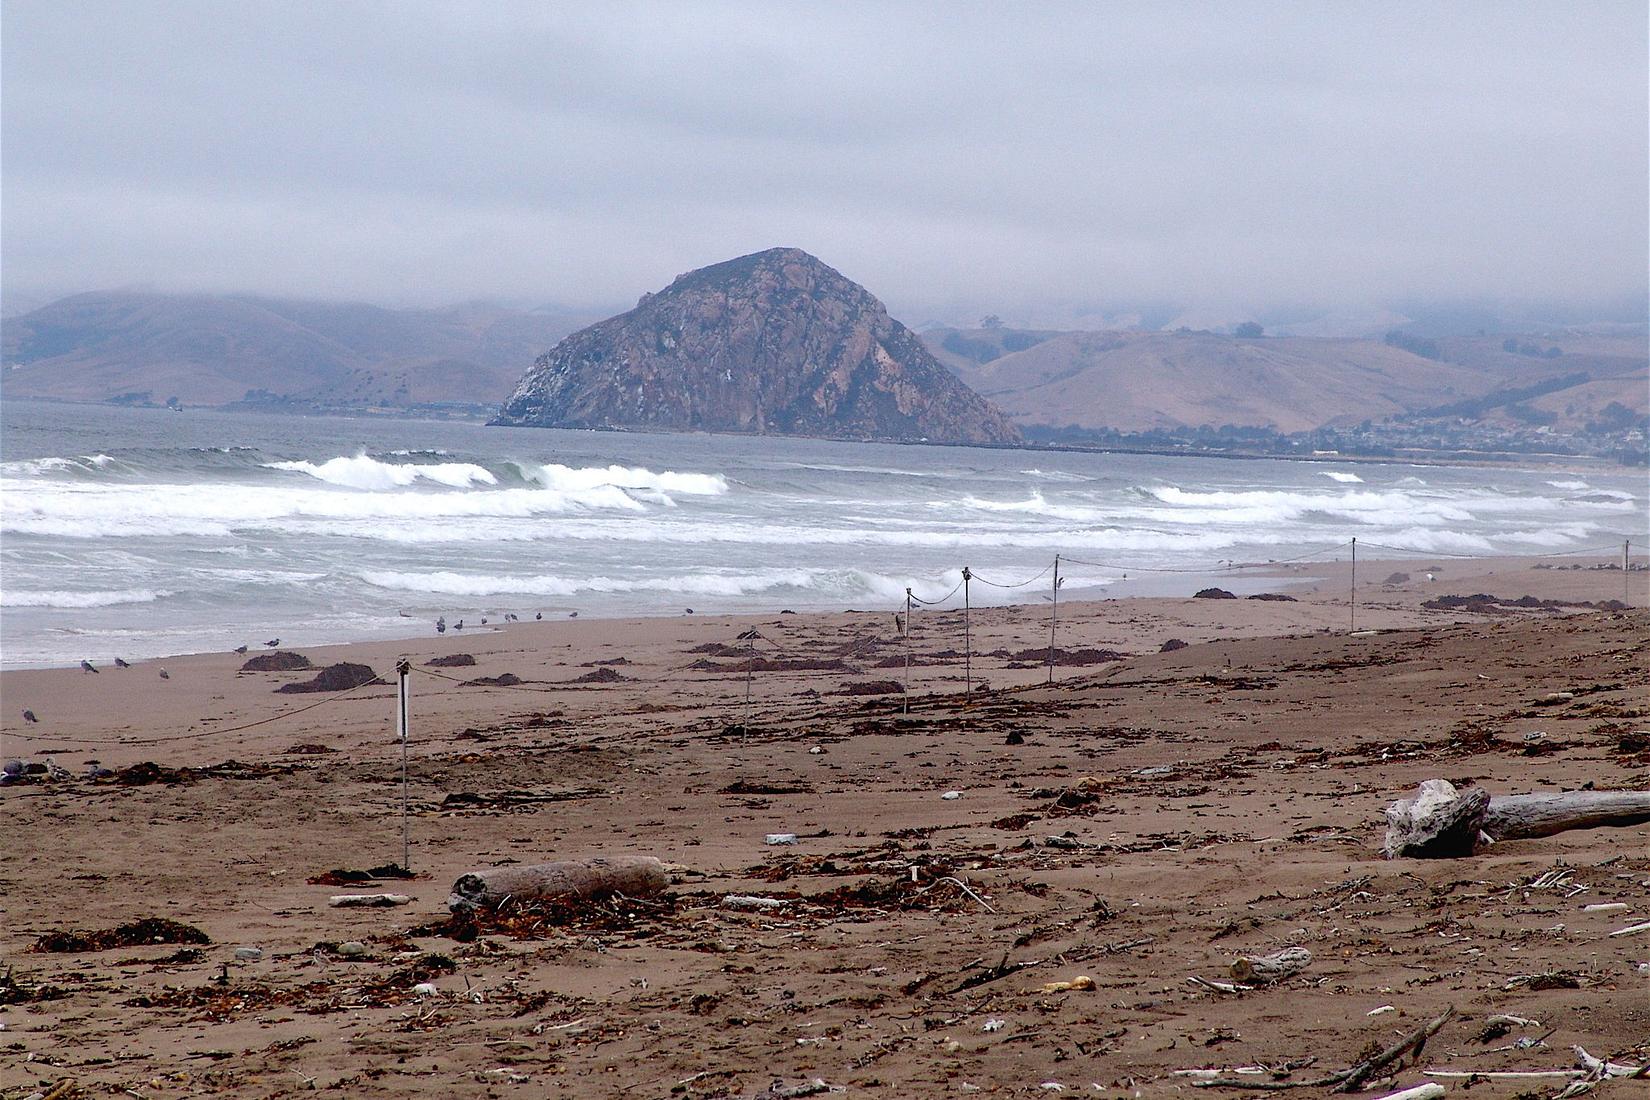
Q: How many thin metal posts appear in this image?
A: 7